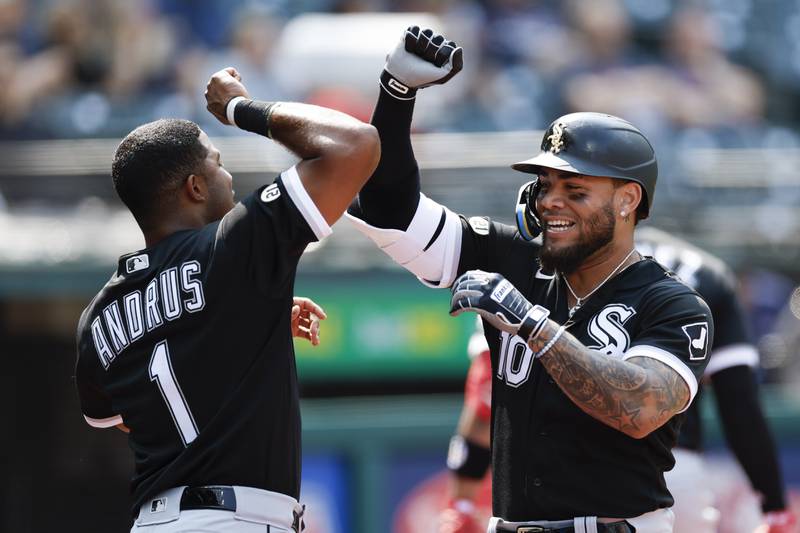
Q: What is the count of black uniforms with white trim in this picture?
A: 3